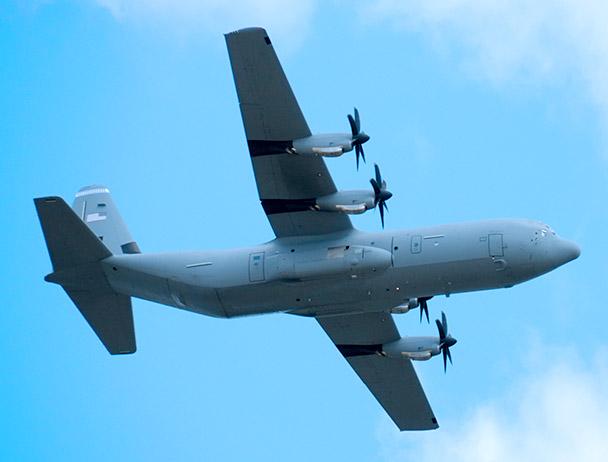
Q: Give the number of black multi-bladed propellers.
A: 4